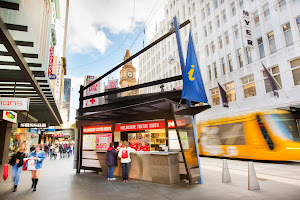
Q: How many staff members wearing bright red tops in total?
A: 3